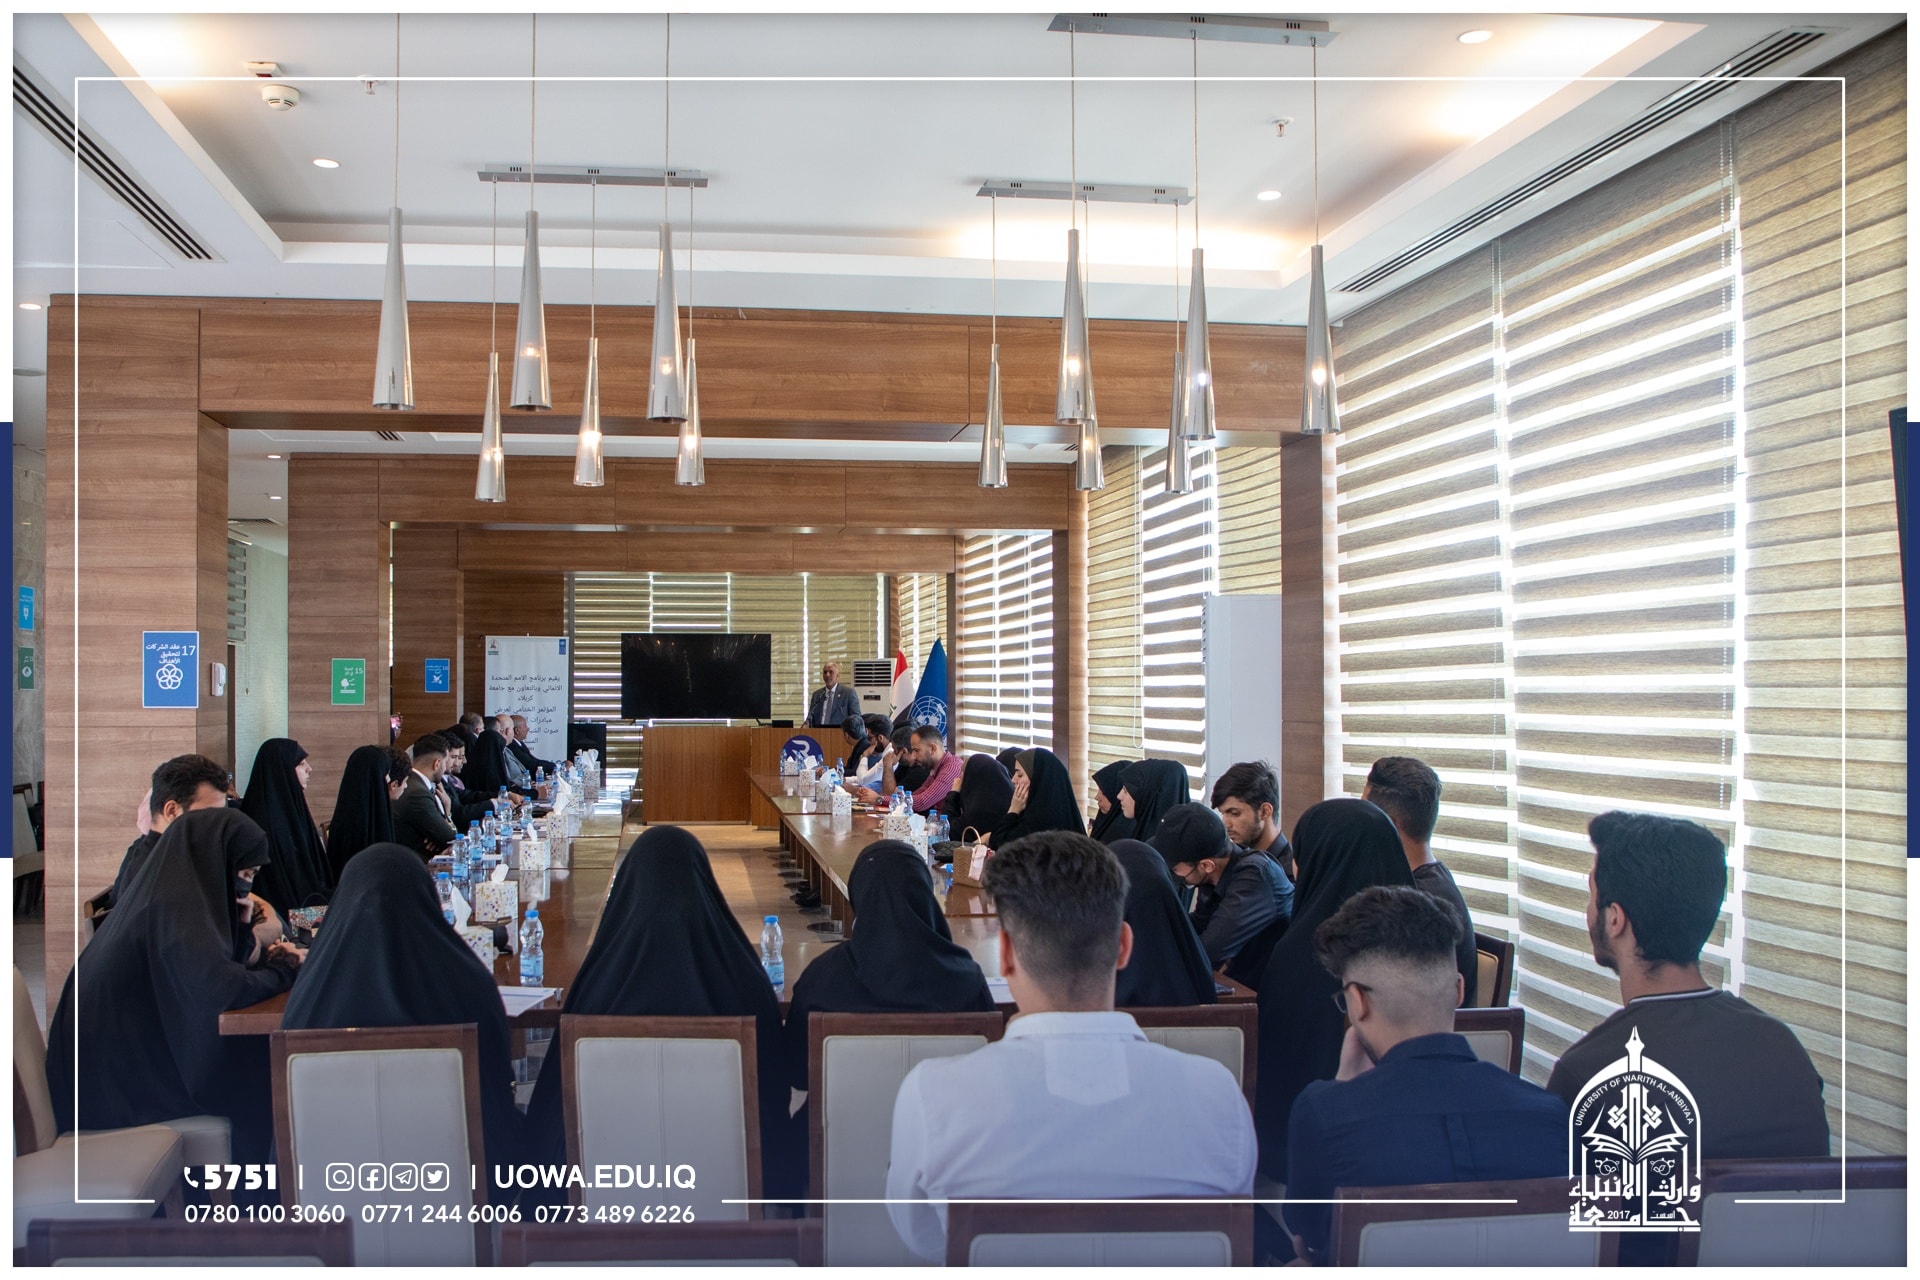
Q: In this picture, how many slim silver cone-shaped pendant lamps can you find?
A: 12